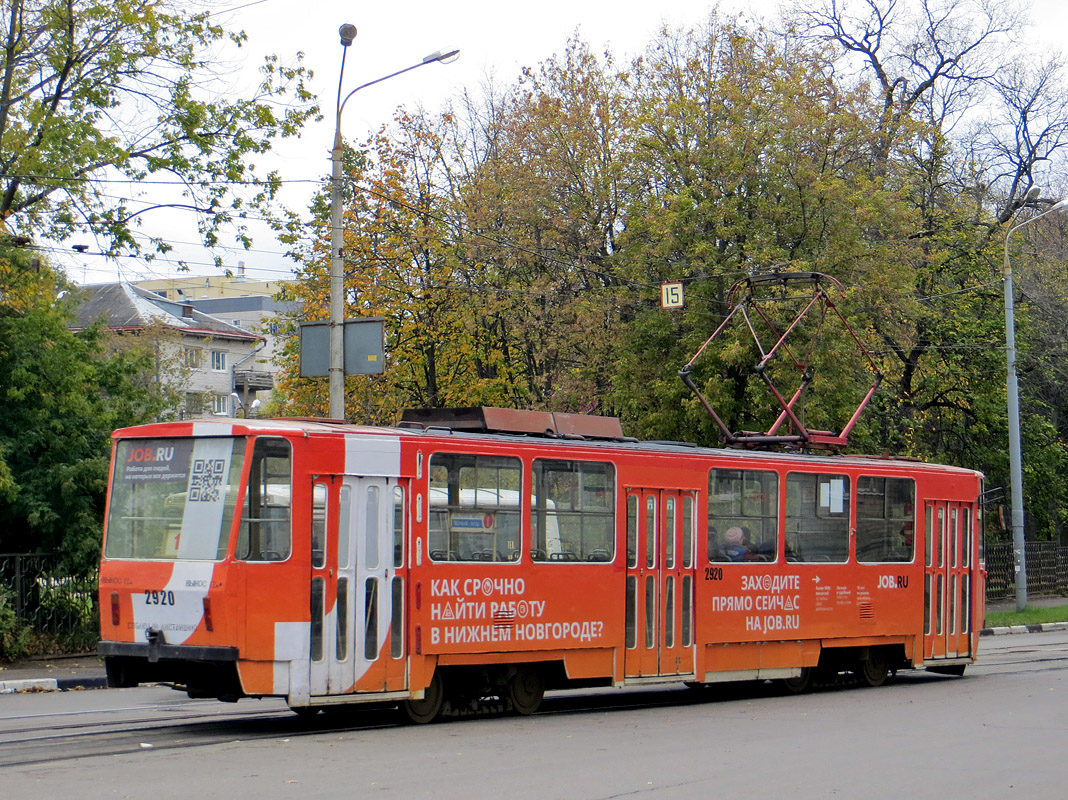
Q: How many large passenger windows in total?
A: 5